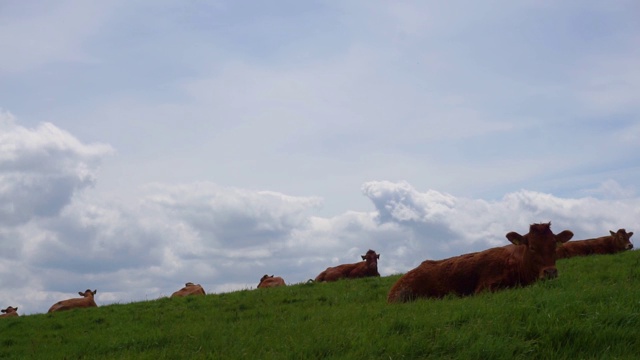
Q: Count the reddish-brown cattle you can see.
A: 7